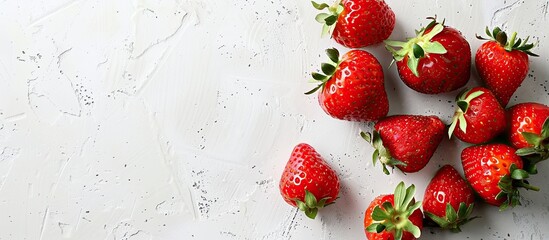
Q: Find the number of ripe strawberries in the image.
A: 11